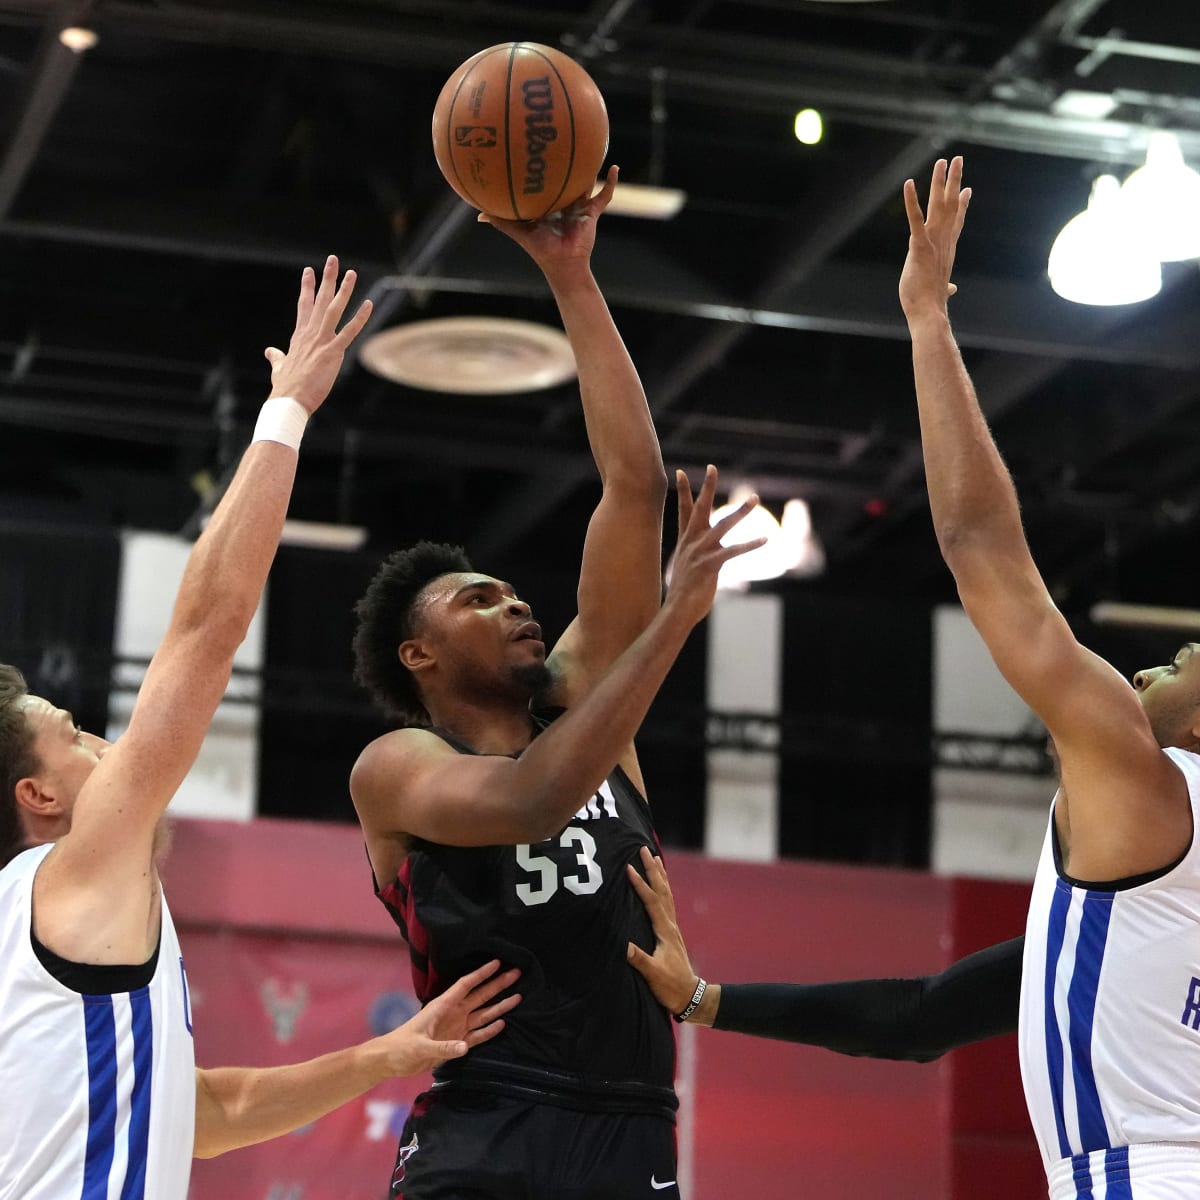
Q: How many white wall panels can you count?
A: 3